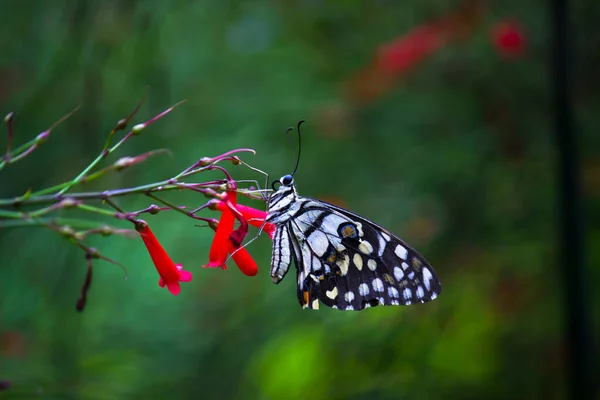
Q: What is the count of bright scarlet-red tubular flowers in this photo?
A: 4